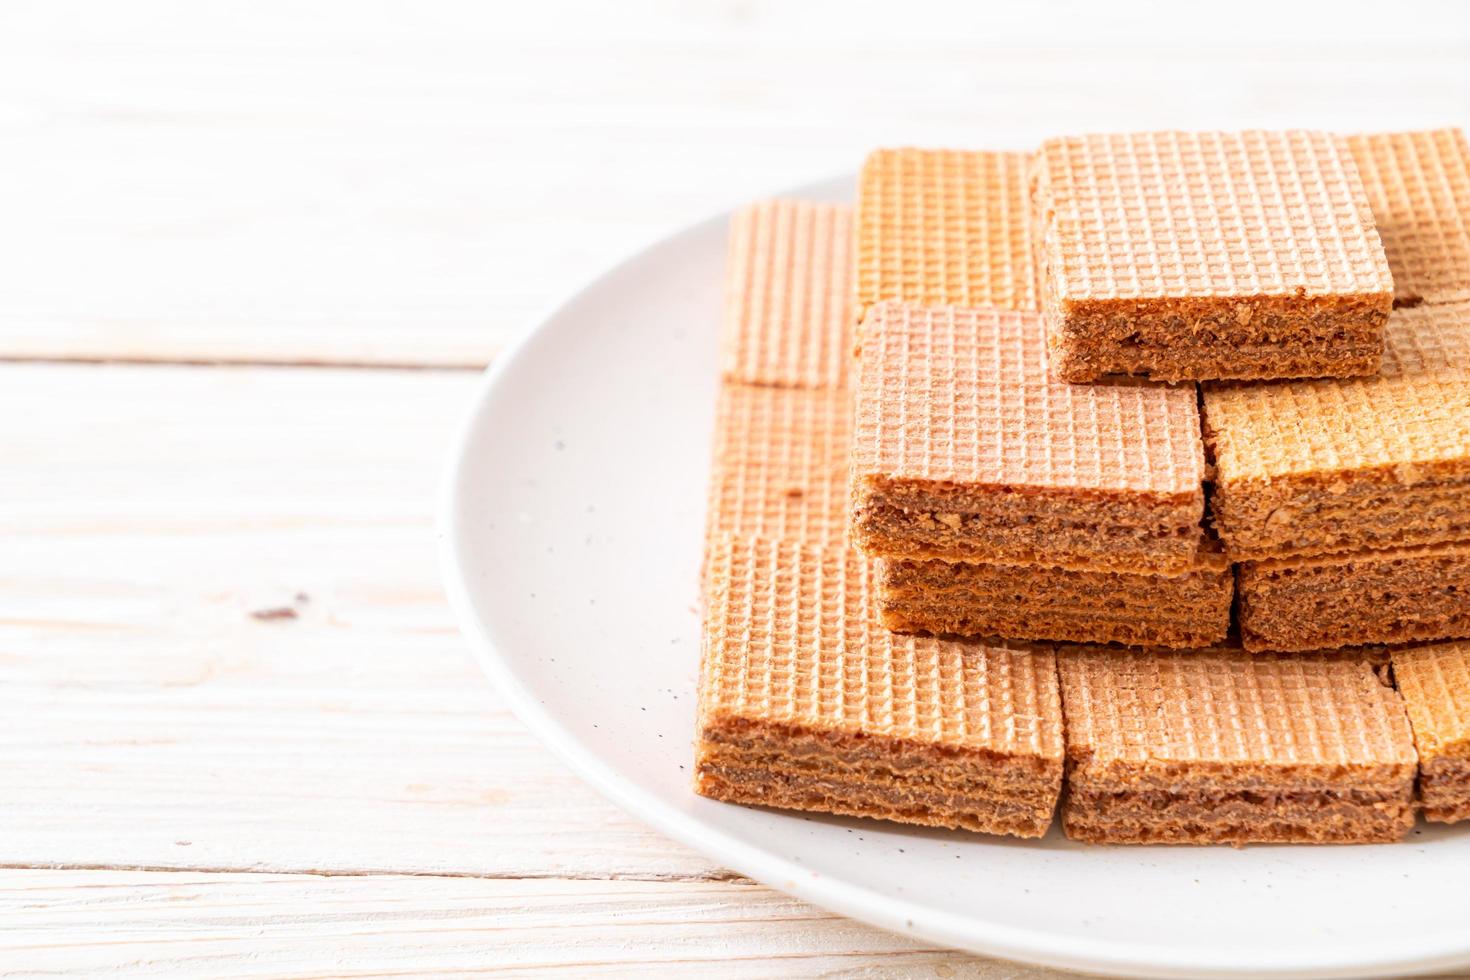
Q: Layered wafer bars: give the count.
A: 12